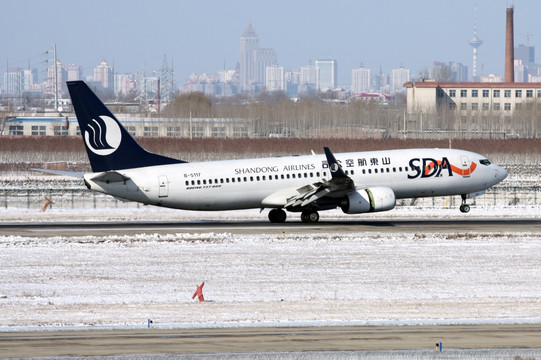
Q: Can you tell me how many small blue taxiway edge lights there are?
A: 2